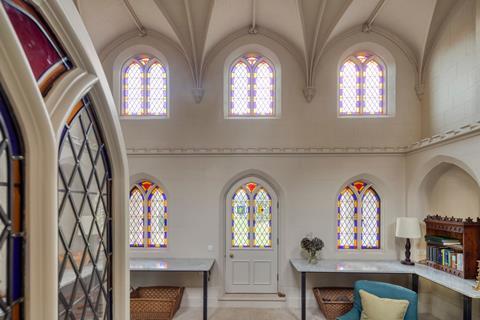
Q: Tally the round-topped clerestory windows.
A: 3